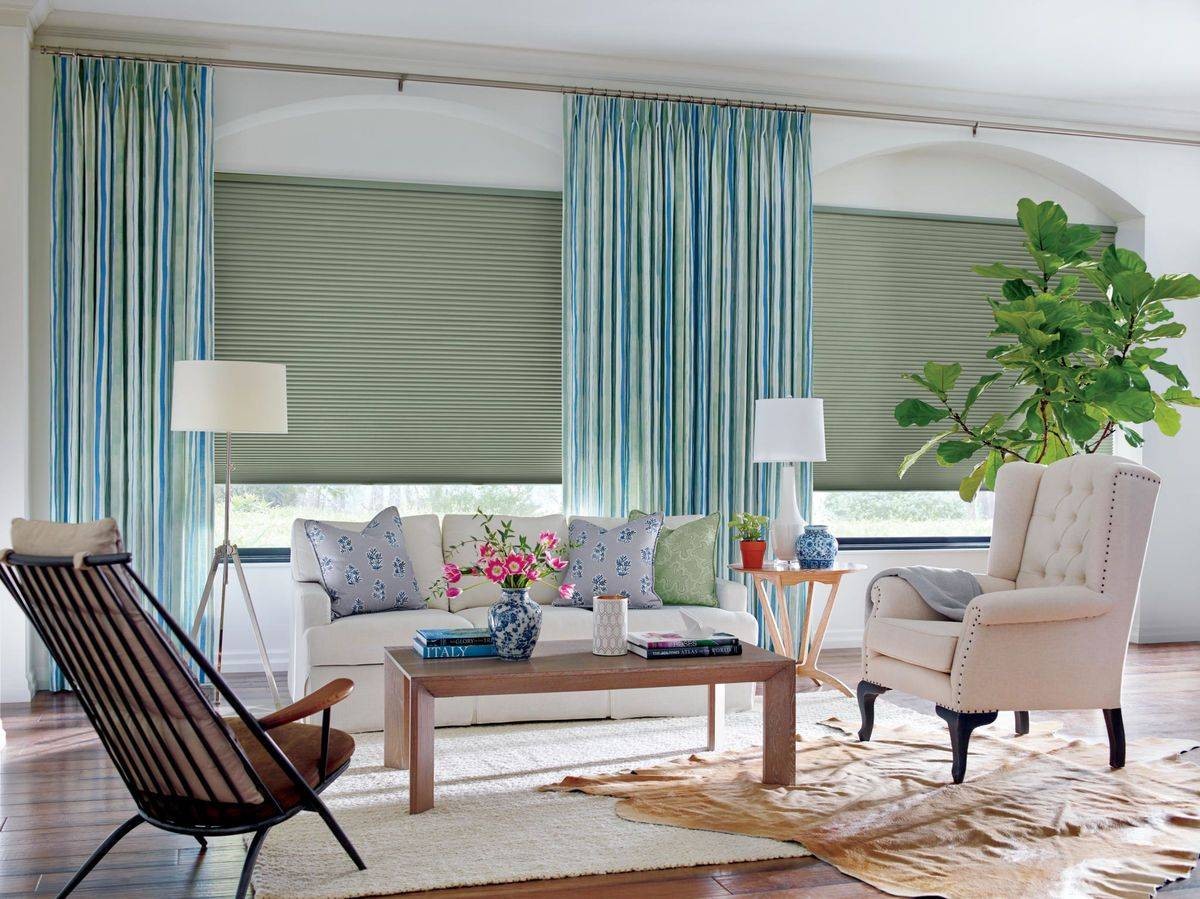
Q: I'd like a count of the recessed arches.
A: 2